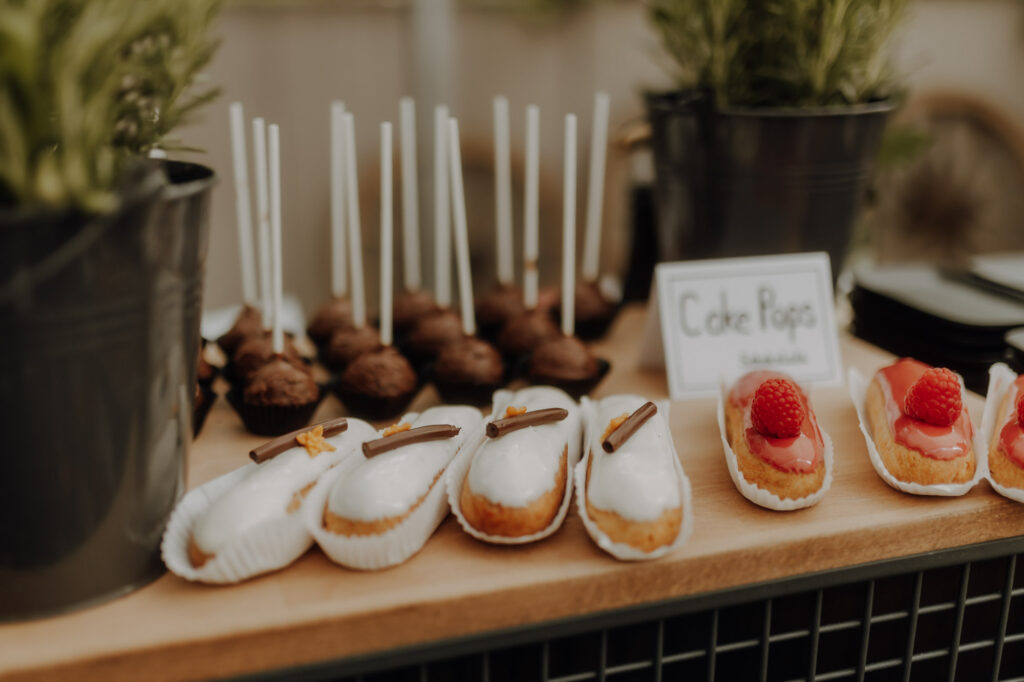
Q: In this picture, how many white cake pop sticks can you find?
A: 13